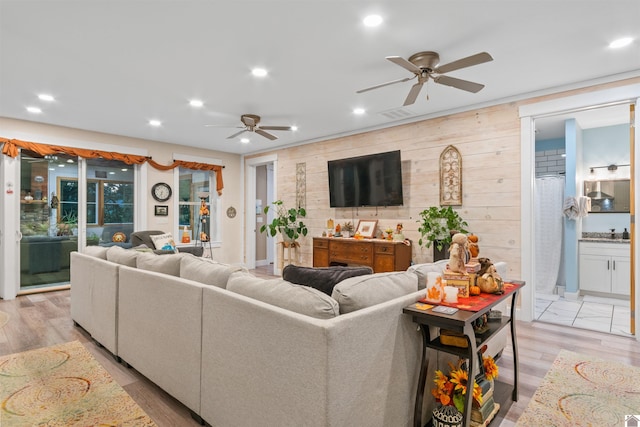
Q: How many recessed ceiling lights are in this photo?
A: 10